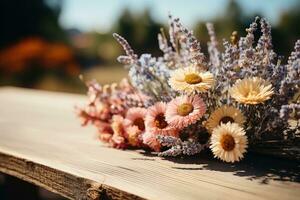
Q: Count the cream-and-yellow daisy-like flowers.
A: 4